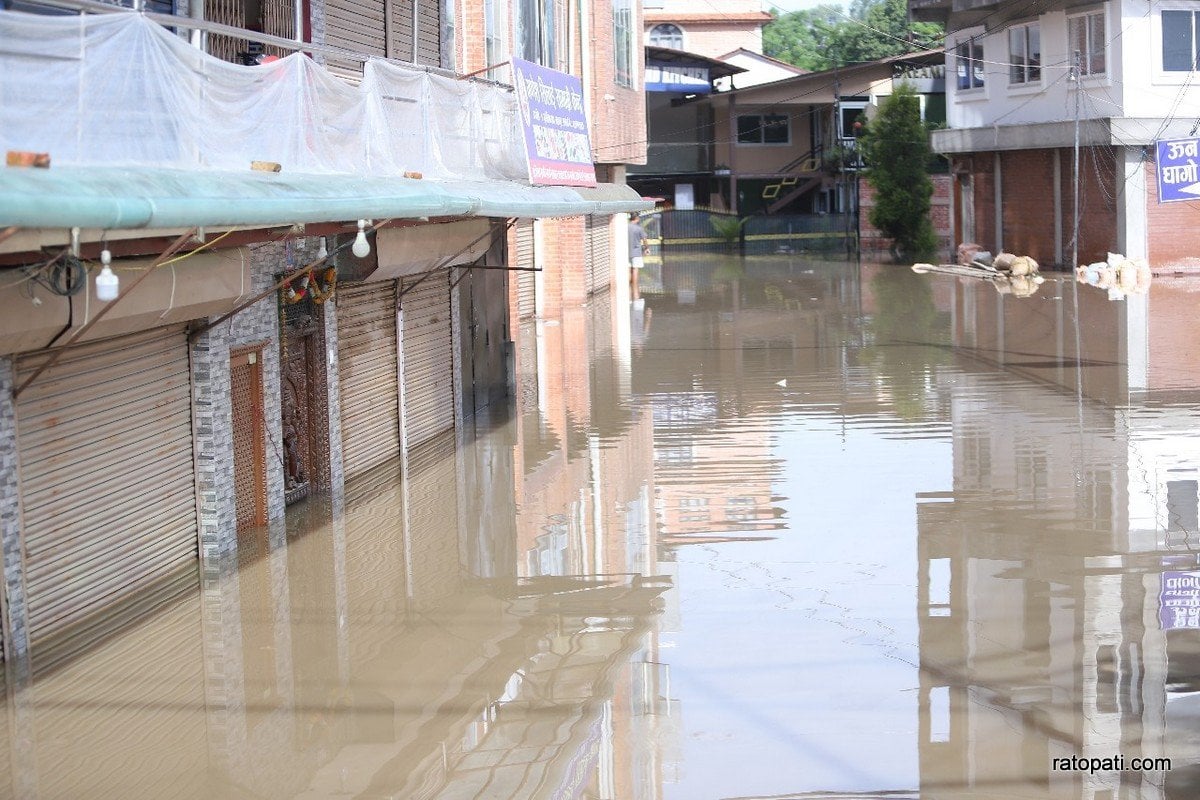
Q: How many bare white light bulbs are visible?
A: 2